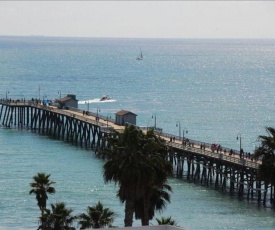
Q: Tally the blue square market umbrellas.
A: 1